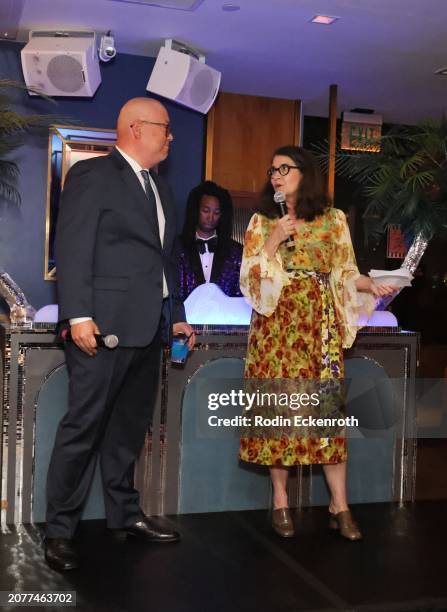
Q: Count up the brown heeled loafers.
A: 2